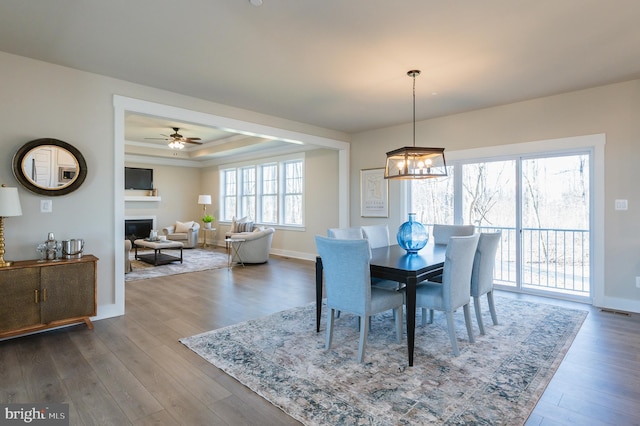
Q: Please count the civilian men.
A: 0